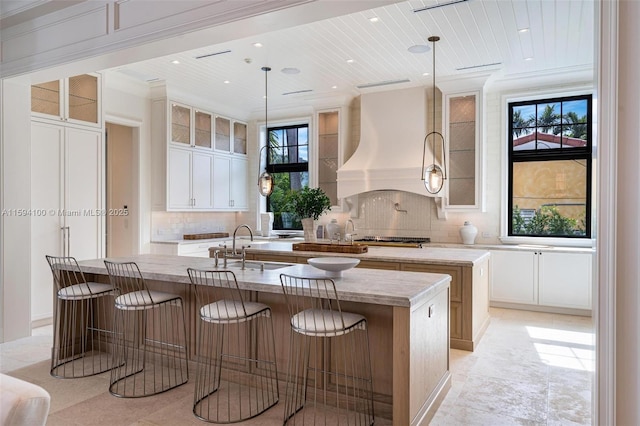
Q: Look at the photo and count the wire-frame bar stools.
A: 4